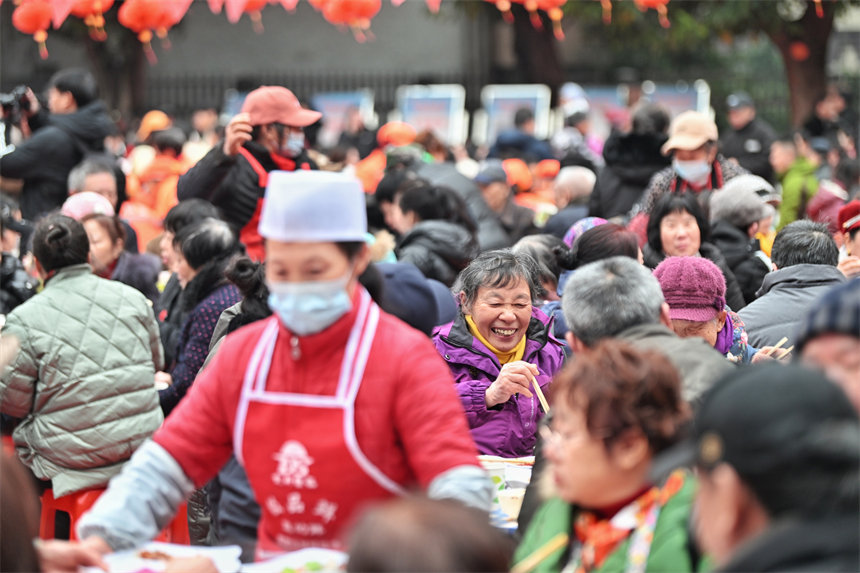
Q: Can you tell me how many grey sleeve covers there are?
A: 2